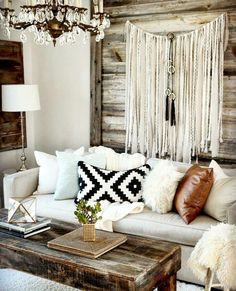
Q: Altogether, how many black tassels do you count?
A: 2